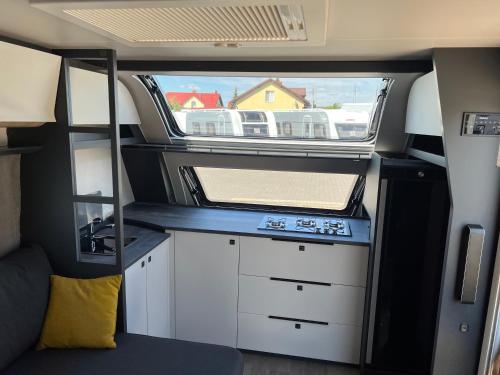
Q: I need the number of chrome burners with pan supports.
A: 3